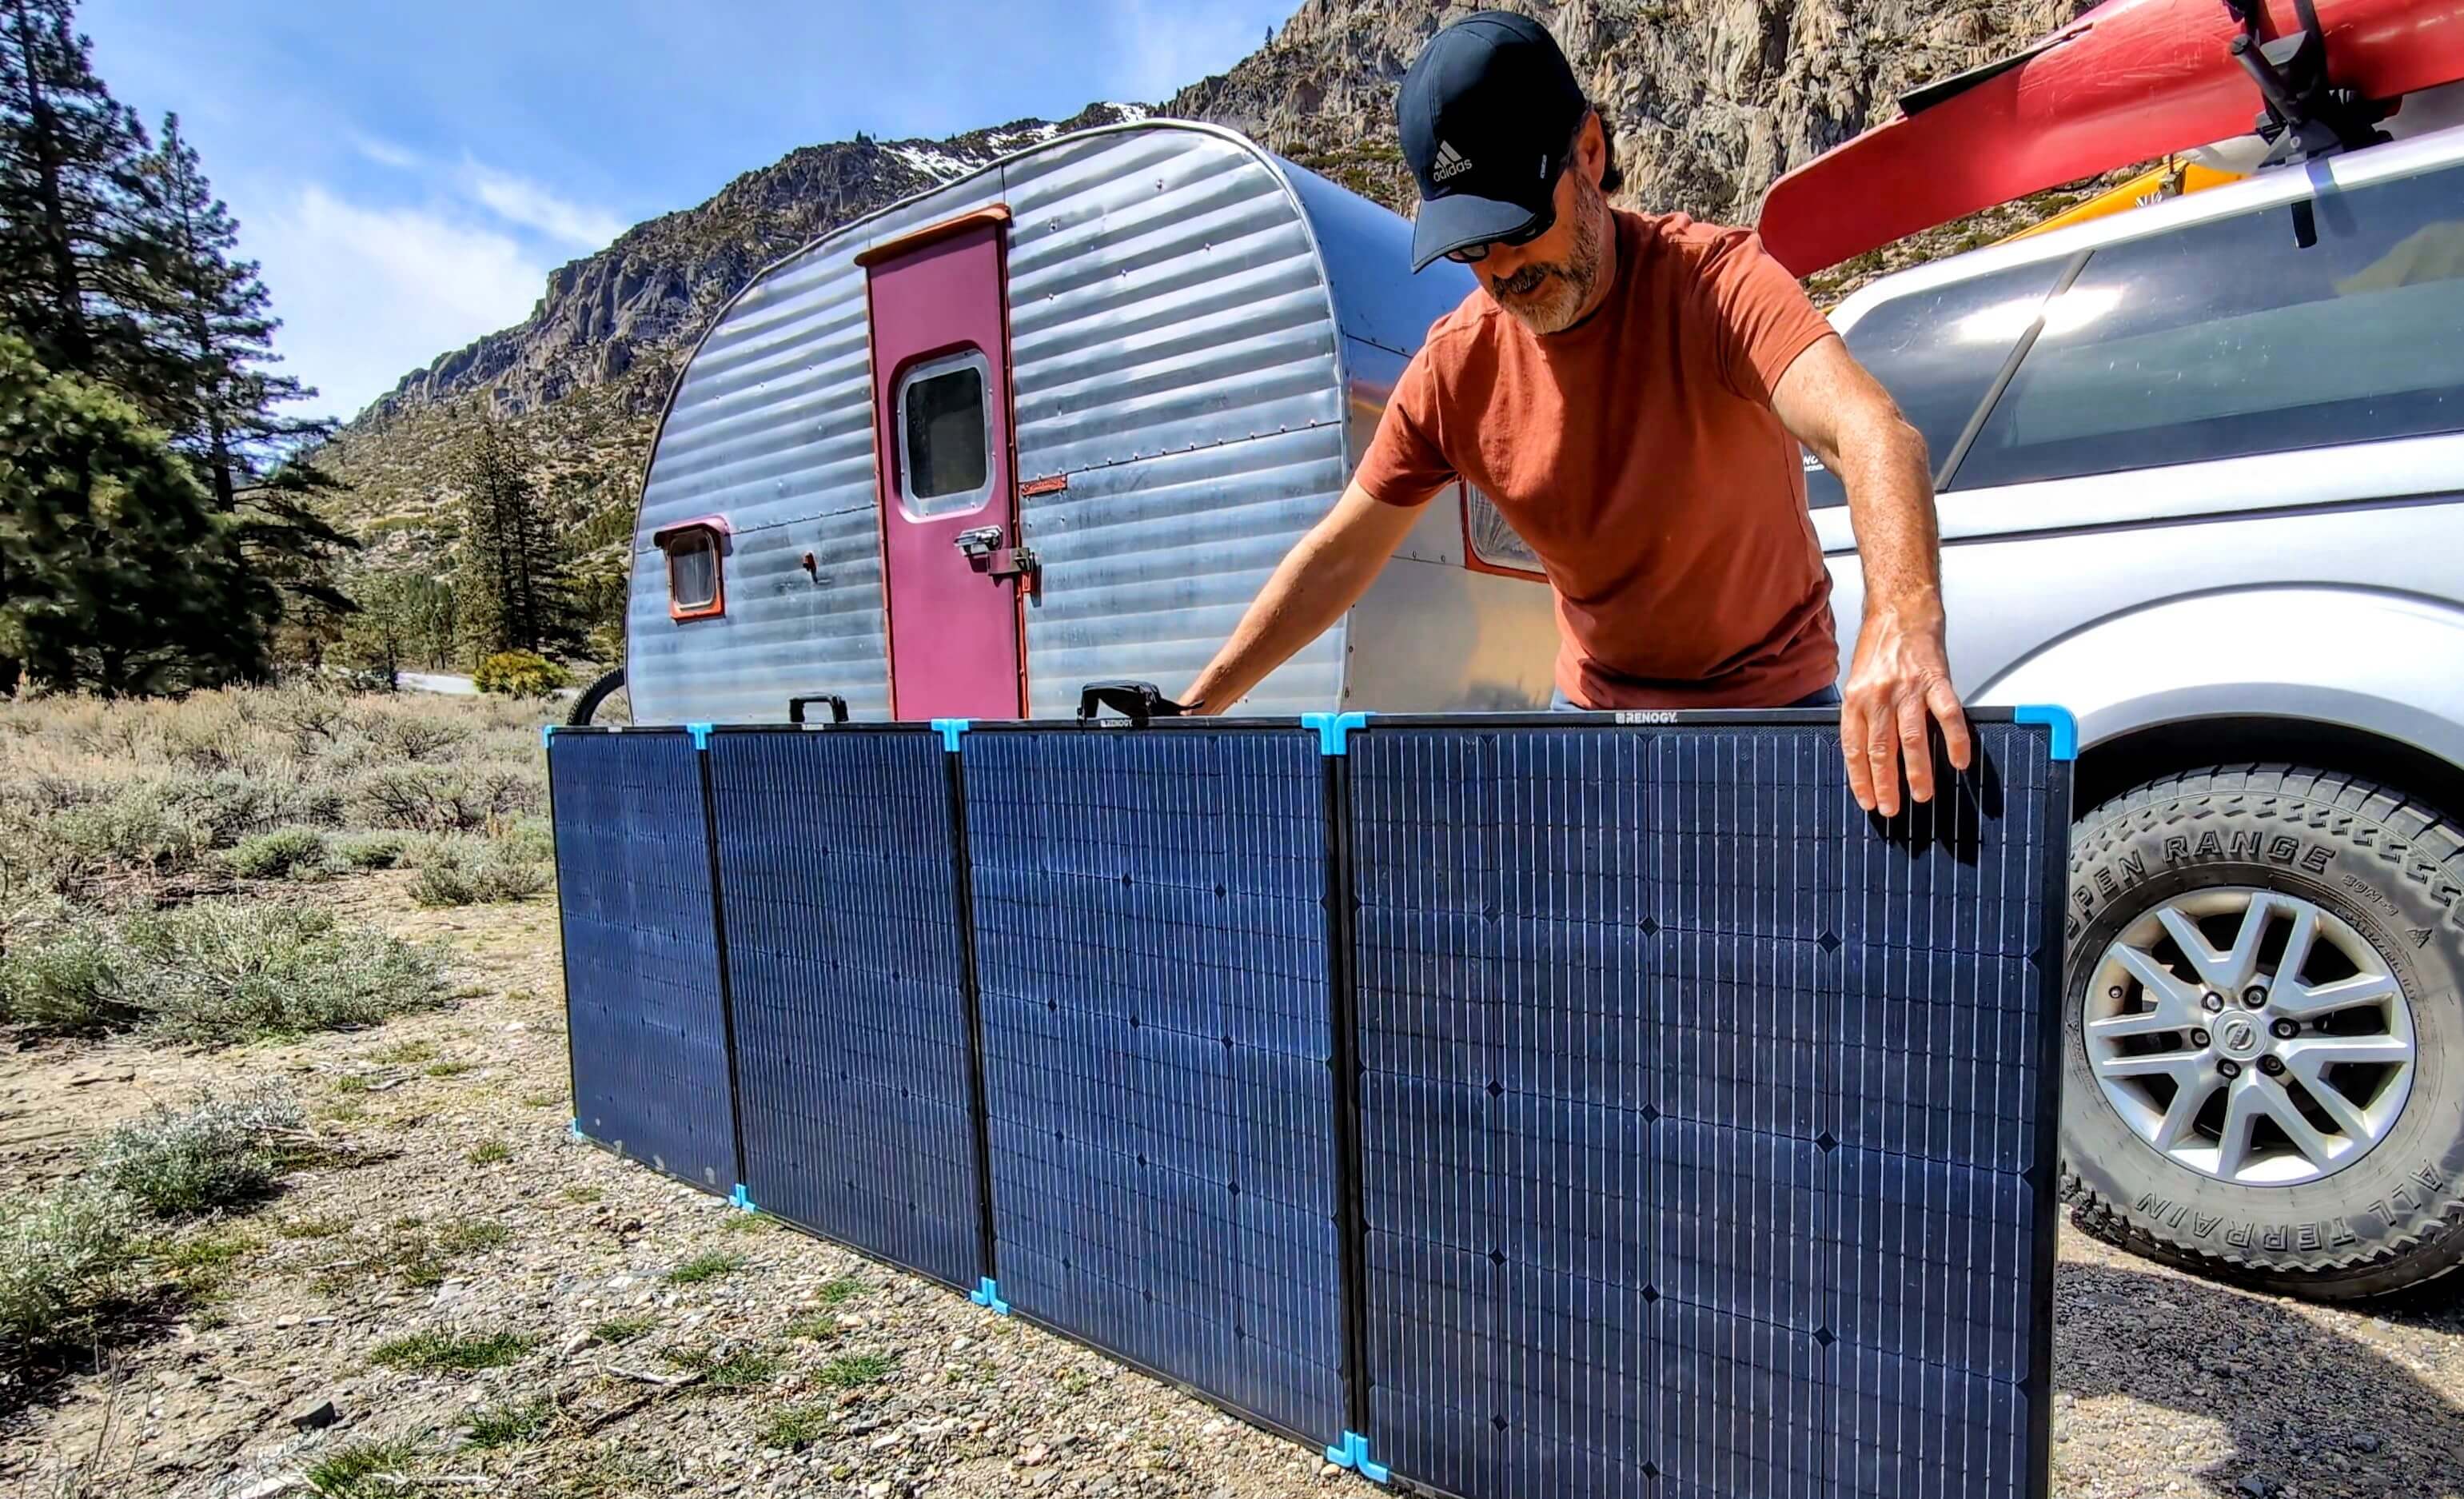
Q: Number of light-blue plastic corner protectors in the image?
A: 15